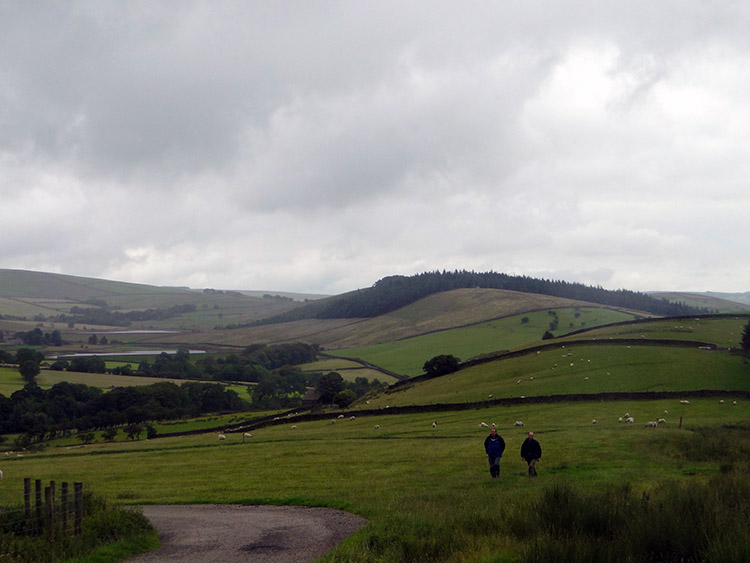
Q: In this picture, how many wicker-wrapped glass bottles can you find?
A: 0